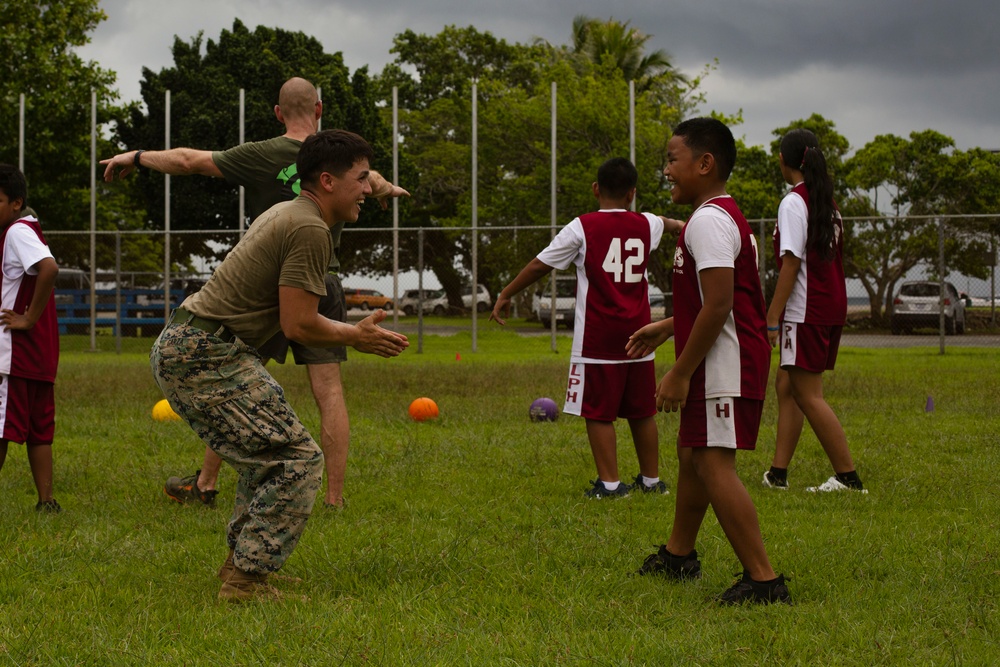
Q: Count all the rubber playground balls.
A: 3